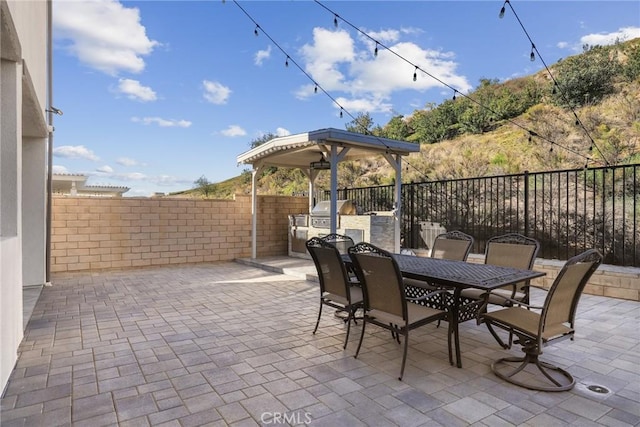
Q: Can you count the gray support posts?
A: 4